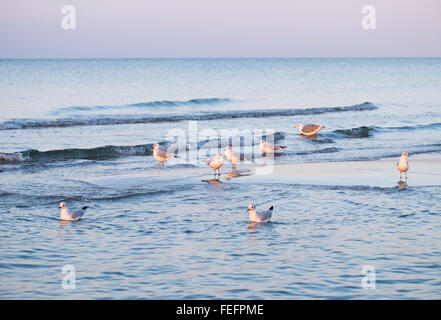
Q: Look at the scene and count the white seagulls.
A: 8